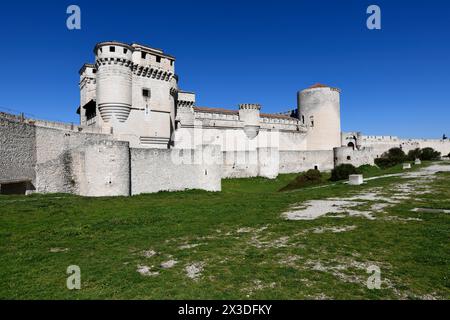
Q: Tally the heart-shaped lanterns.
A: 0